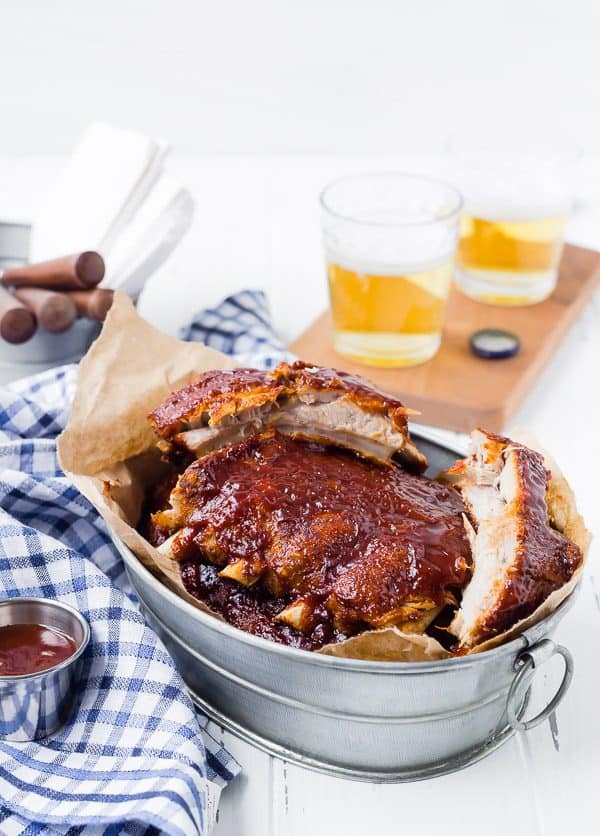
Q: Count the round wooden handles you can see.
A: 4